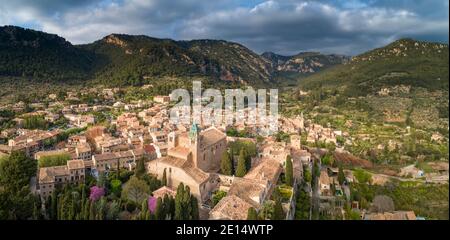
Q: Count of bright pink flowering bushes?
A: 2